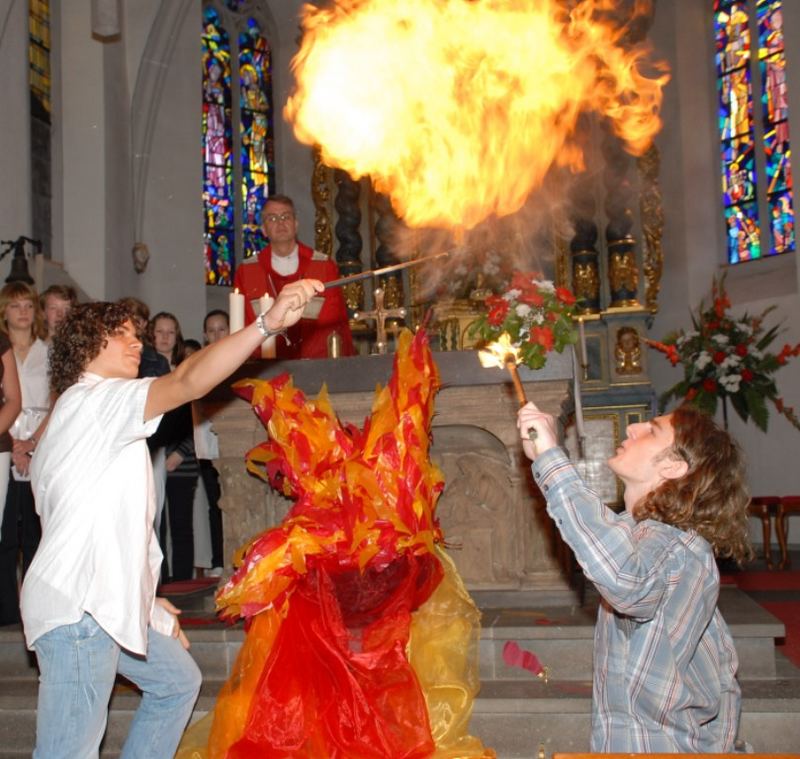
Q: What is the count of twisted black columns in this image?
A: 4